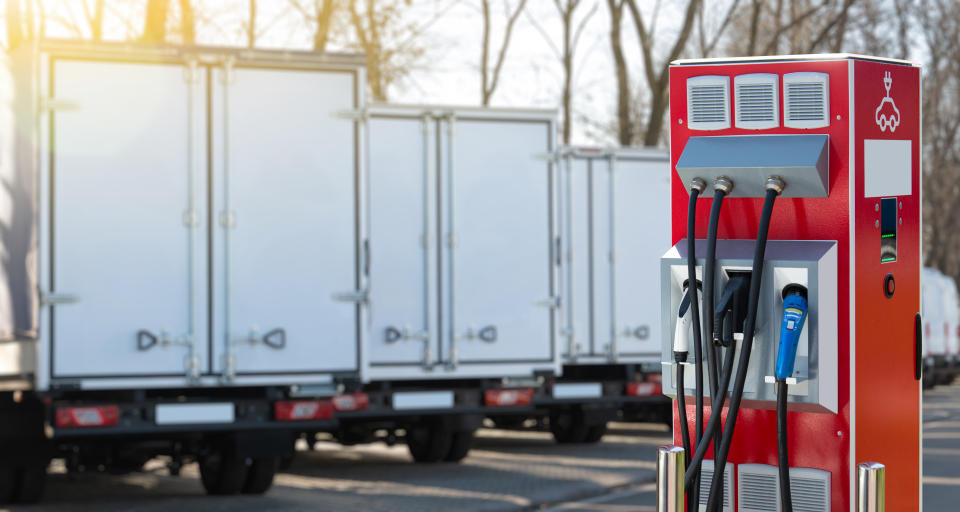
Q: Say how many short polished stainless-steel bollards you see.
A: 2